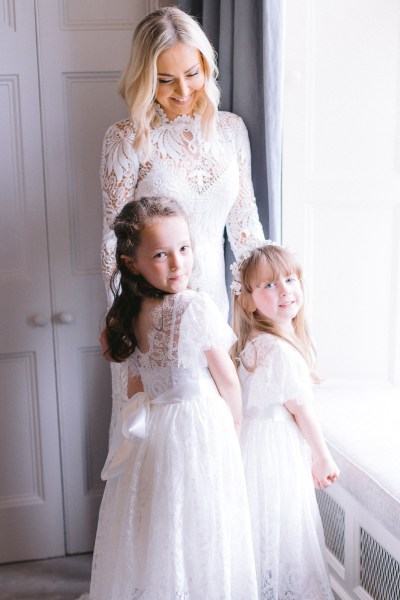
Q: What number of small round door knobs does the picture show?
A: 2